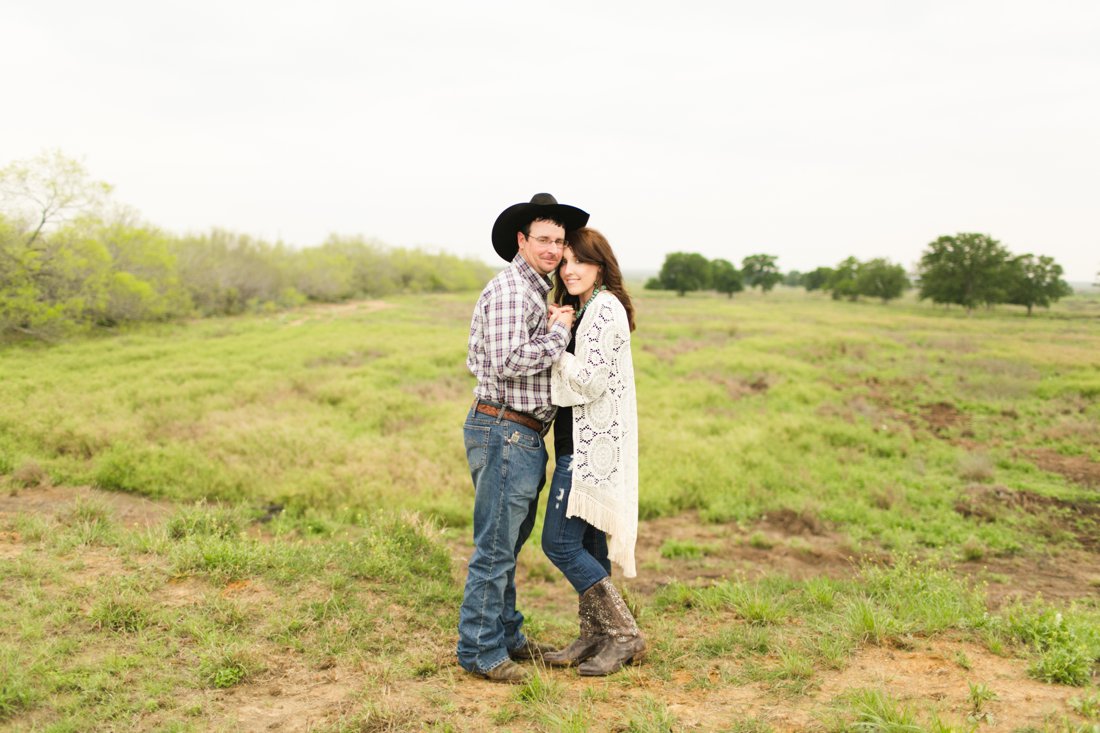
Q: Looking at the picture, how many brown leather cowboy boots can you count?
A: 4